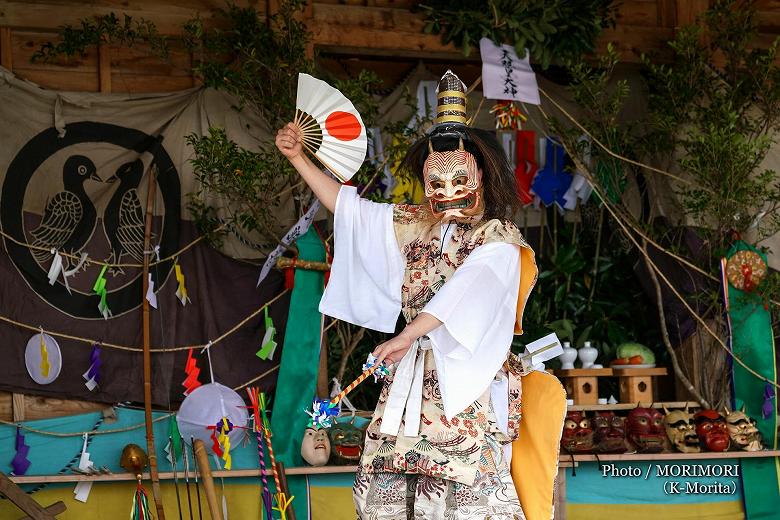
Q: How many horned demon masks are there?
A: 7